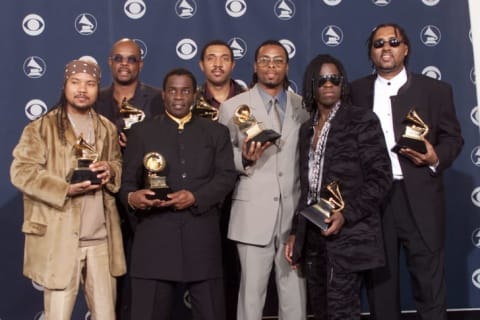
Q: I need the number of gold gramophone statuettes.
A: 7